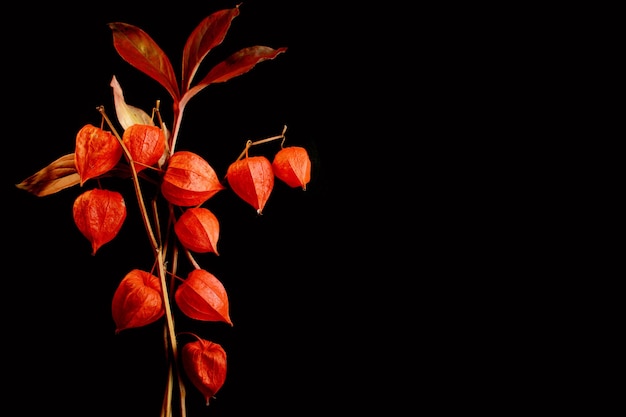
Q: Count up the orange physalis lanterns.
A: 10